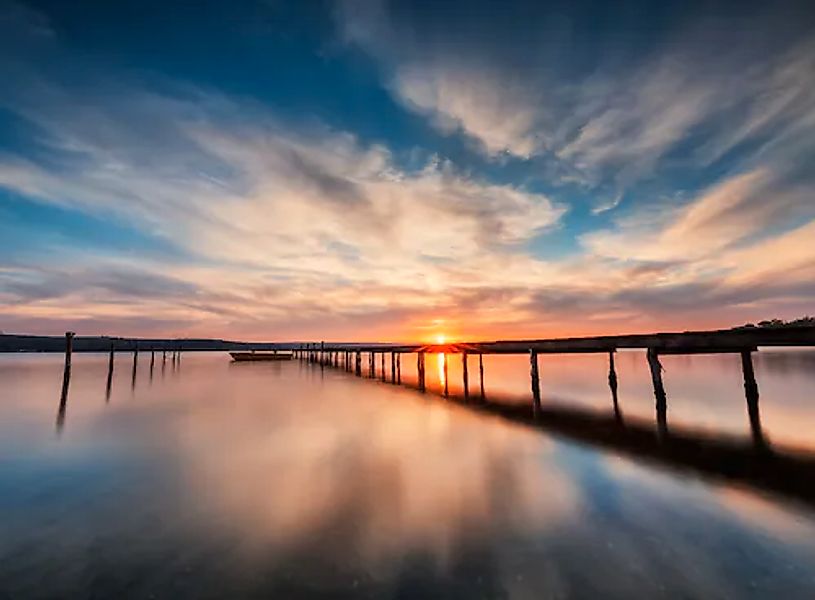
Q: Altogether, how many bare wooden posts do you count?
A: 7